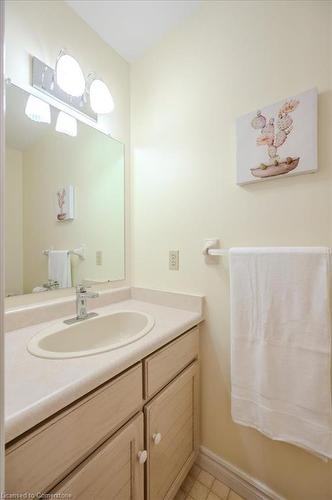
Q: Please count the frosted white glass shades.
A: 2